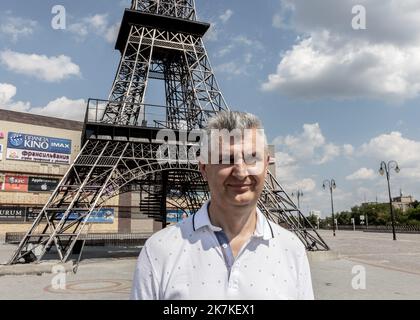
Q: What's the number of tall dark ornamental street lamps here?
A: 3